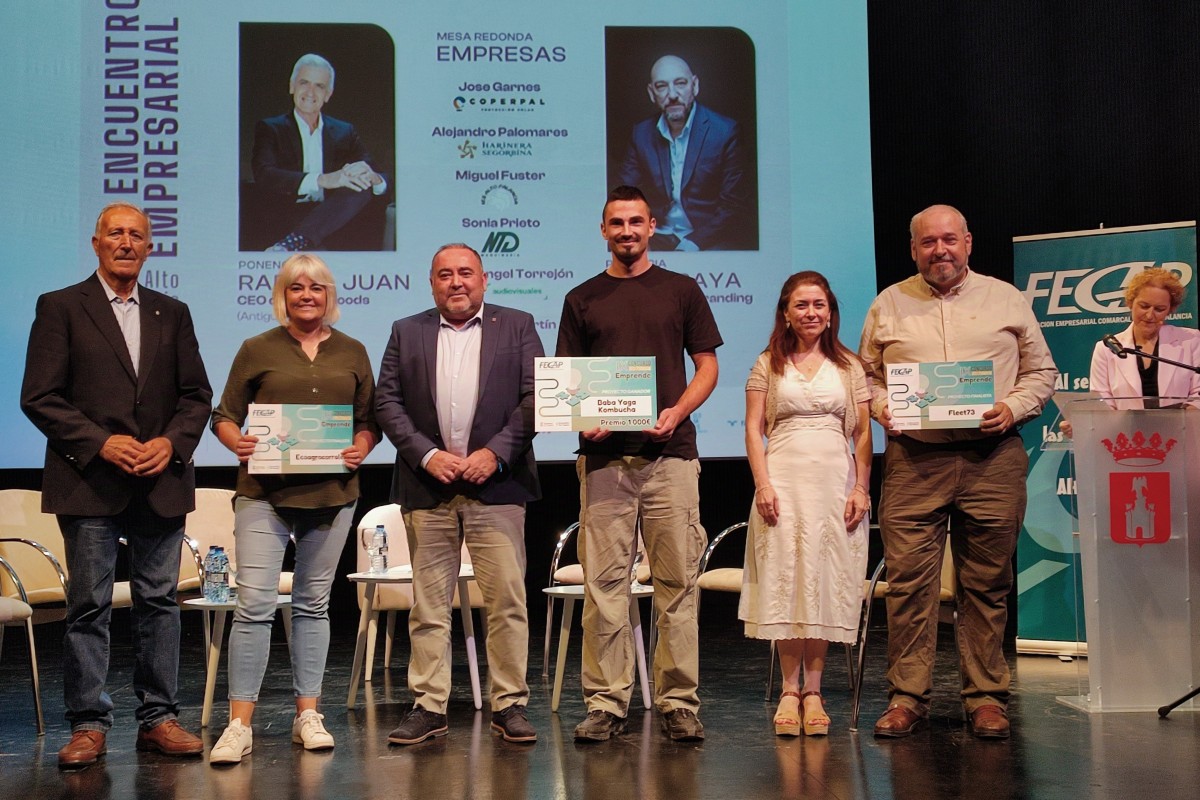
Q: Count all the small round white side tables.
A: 3